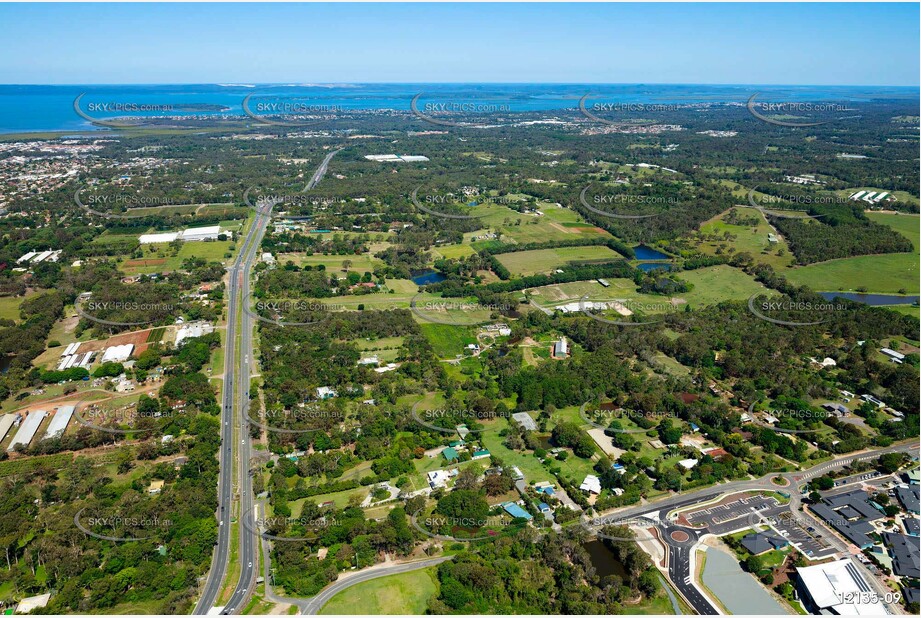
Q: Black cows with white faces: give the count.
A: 0